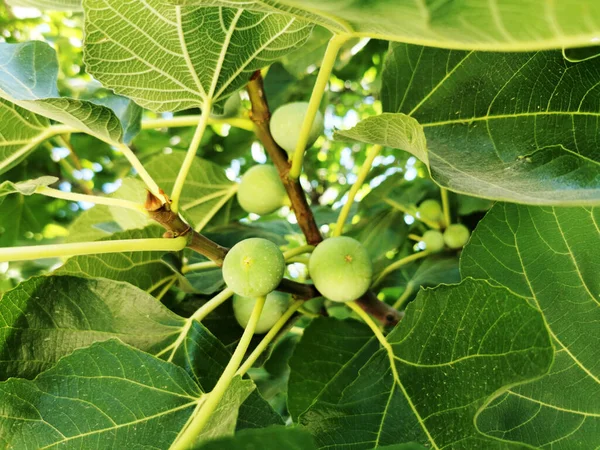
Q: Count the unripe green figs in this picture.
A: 8